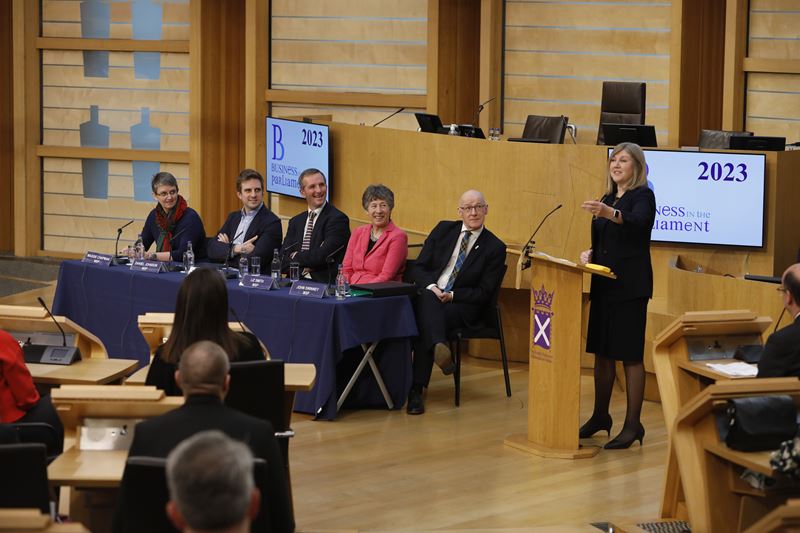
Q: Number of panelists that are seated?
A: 5